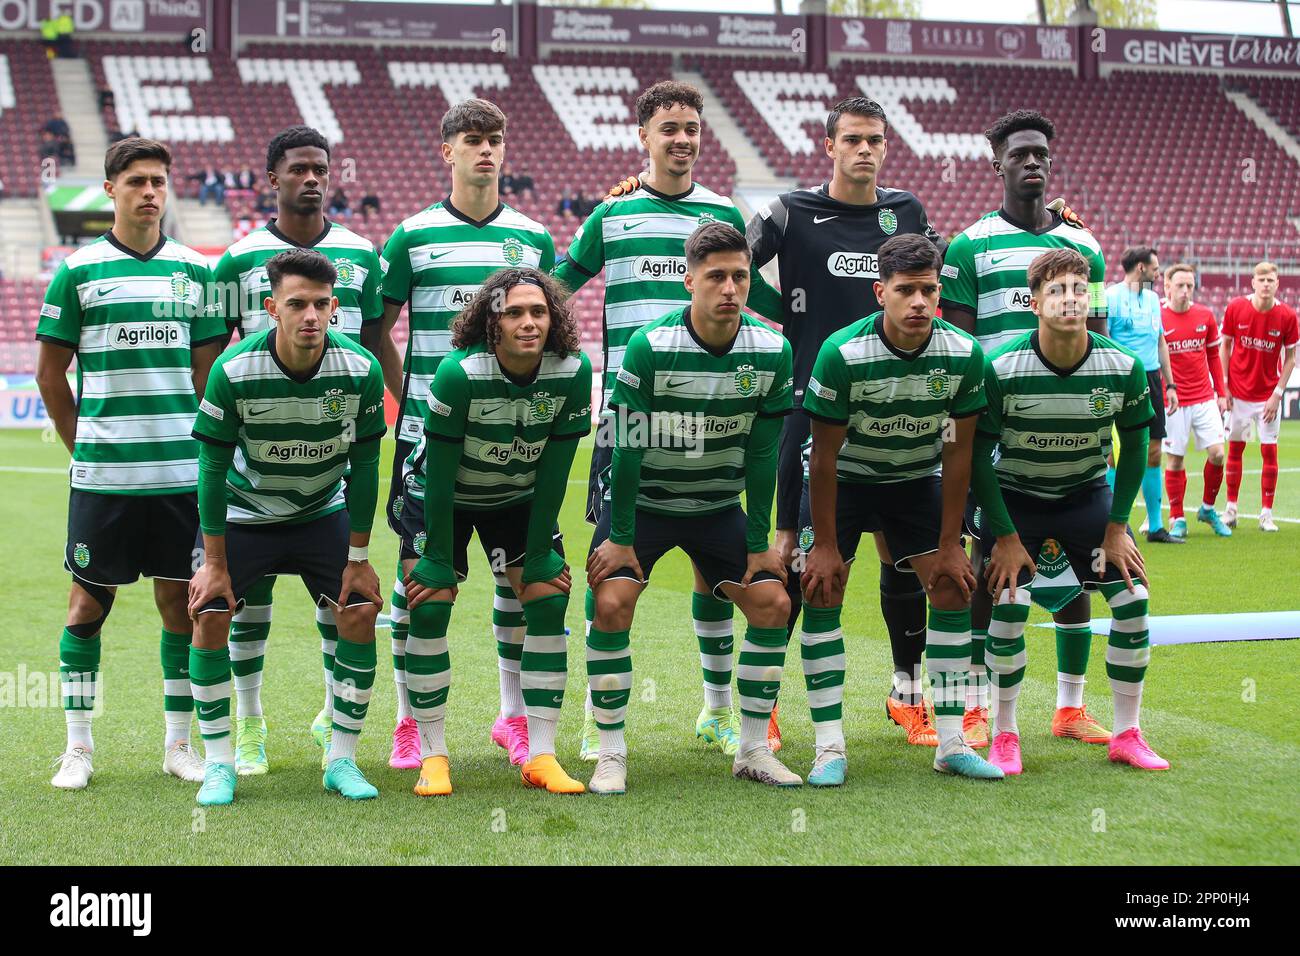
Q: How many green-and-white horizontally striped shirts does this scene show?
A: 10